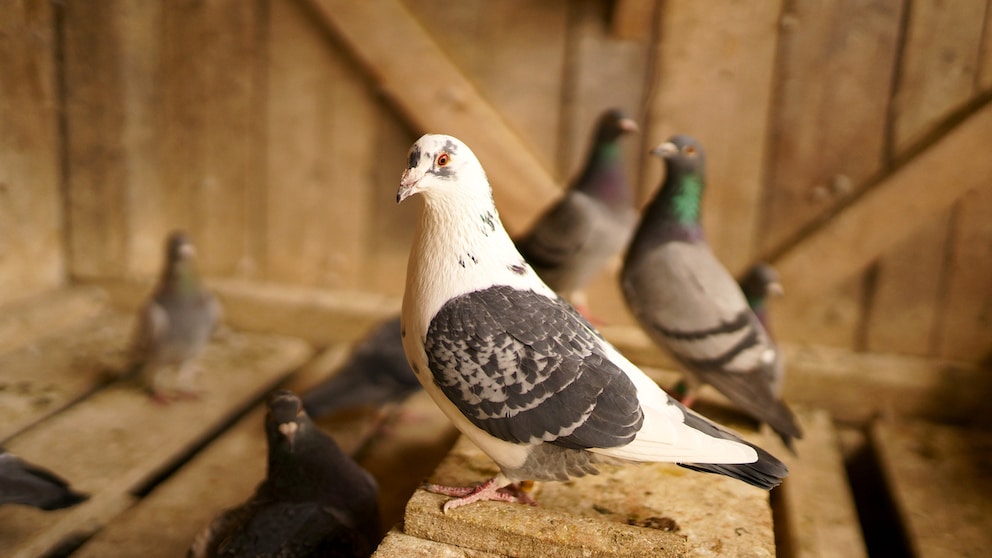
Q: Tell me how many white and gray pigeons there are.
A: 1